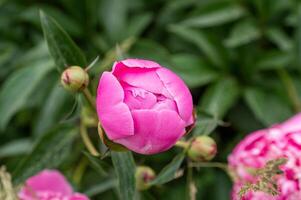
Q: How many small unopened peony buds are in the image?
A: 3